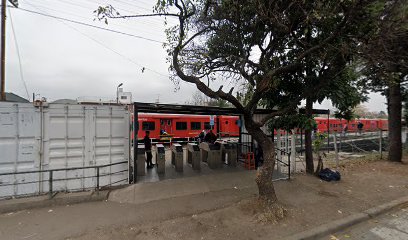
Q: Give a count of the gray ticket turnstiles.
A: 6